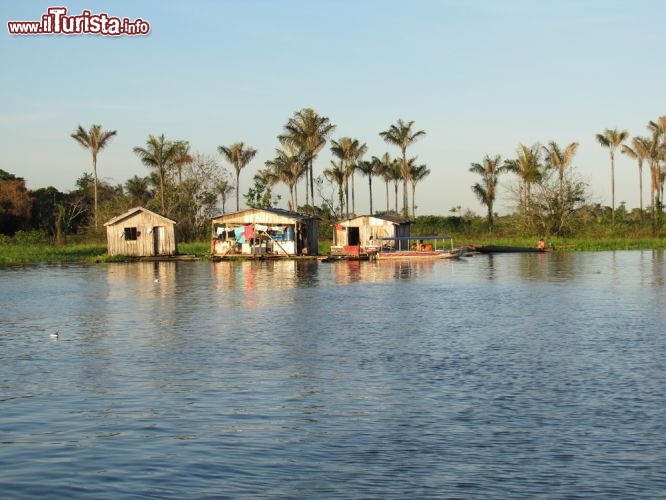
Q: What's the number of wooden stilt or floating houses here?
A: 3